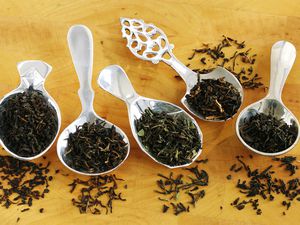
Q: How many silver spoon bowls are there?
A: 5